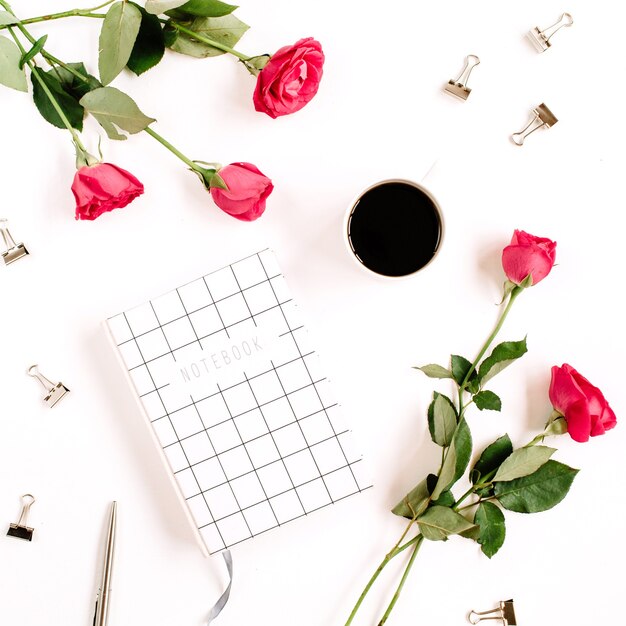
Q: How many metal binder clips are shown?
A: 7